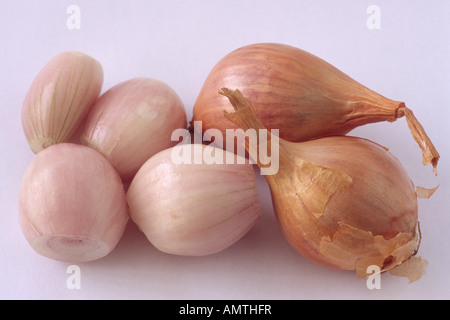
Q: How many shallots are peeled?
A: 4